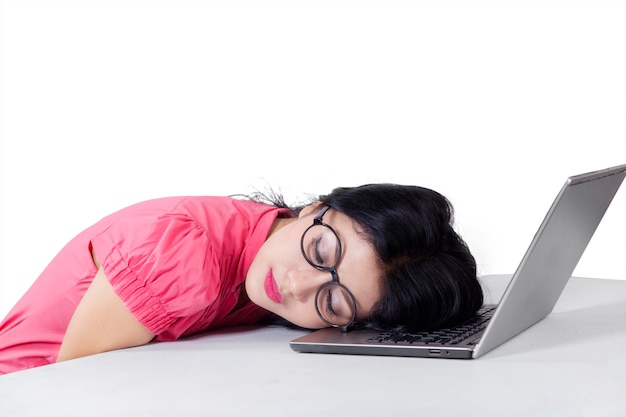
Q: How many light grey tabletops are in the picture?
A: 1